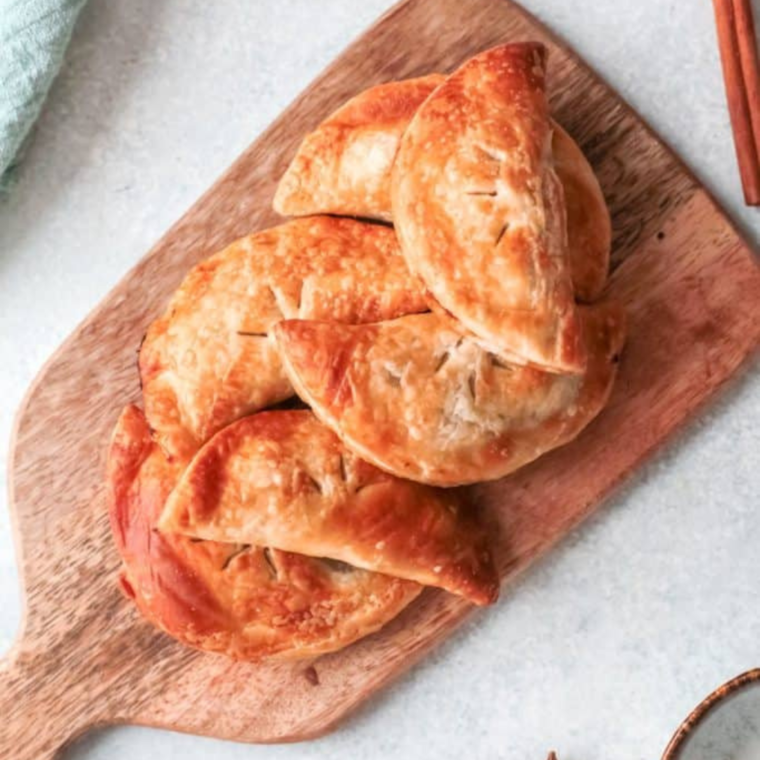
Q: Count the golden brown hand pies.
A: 6